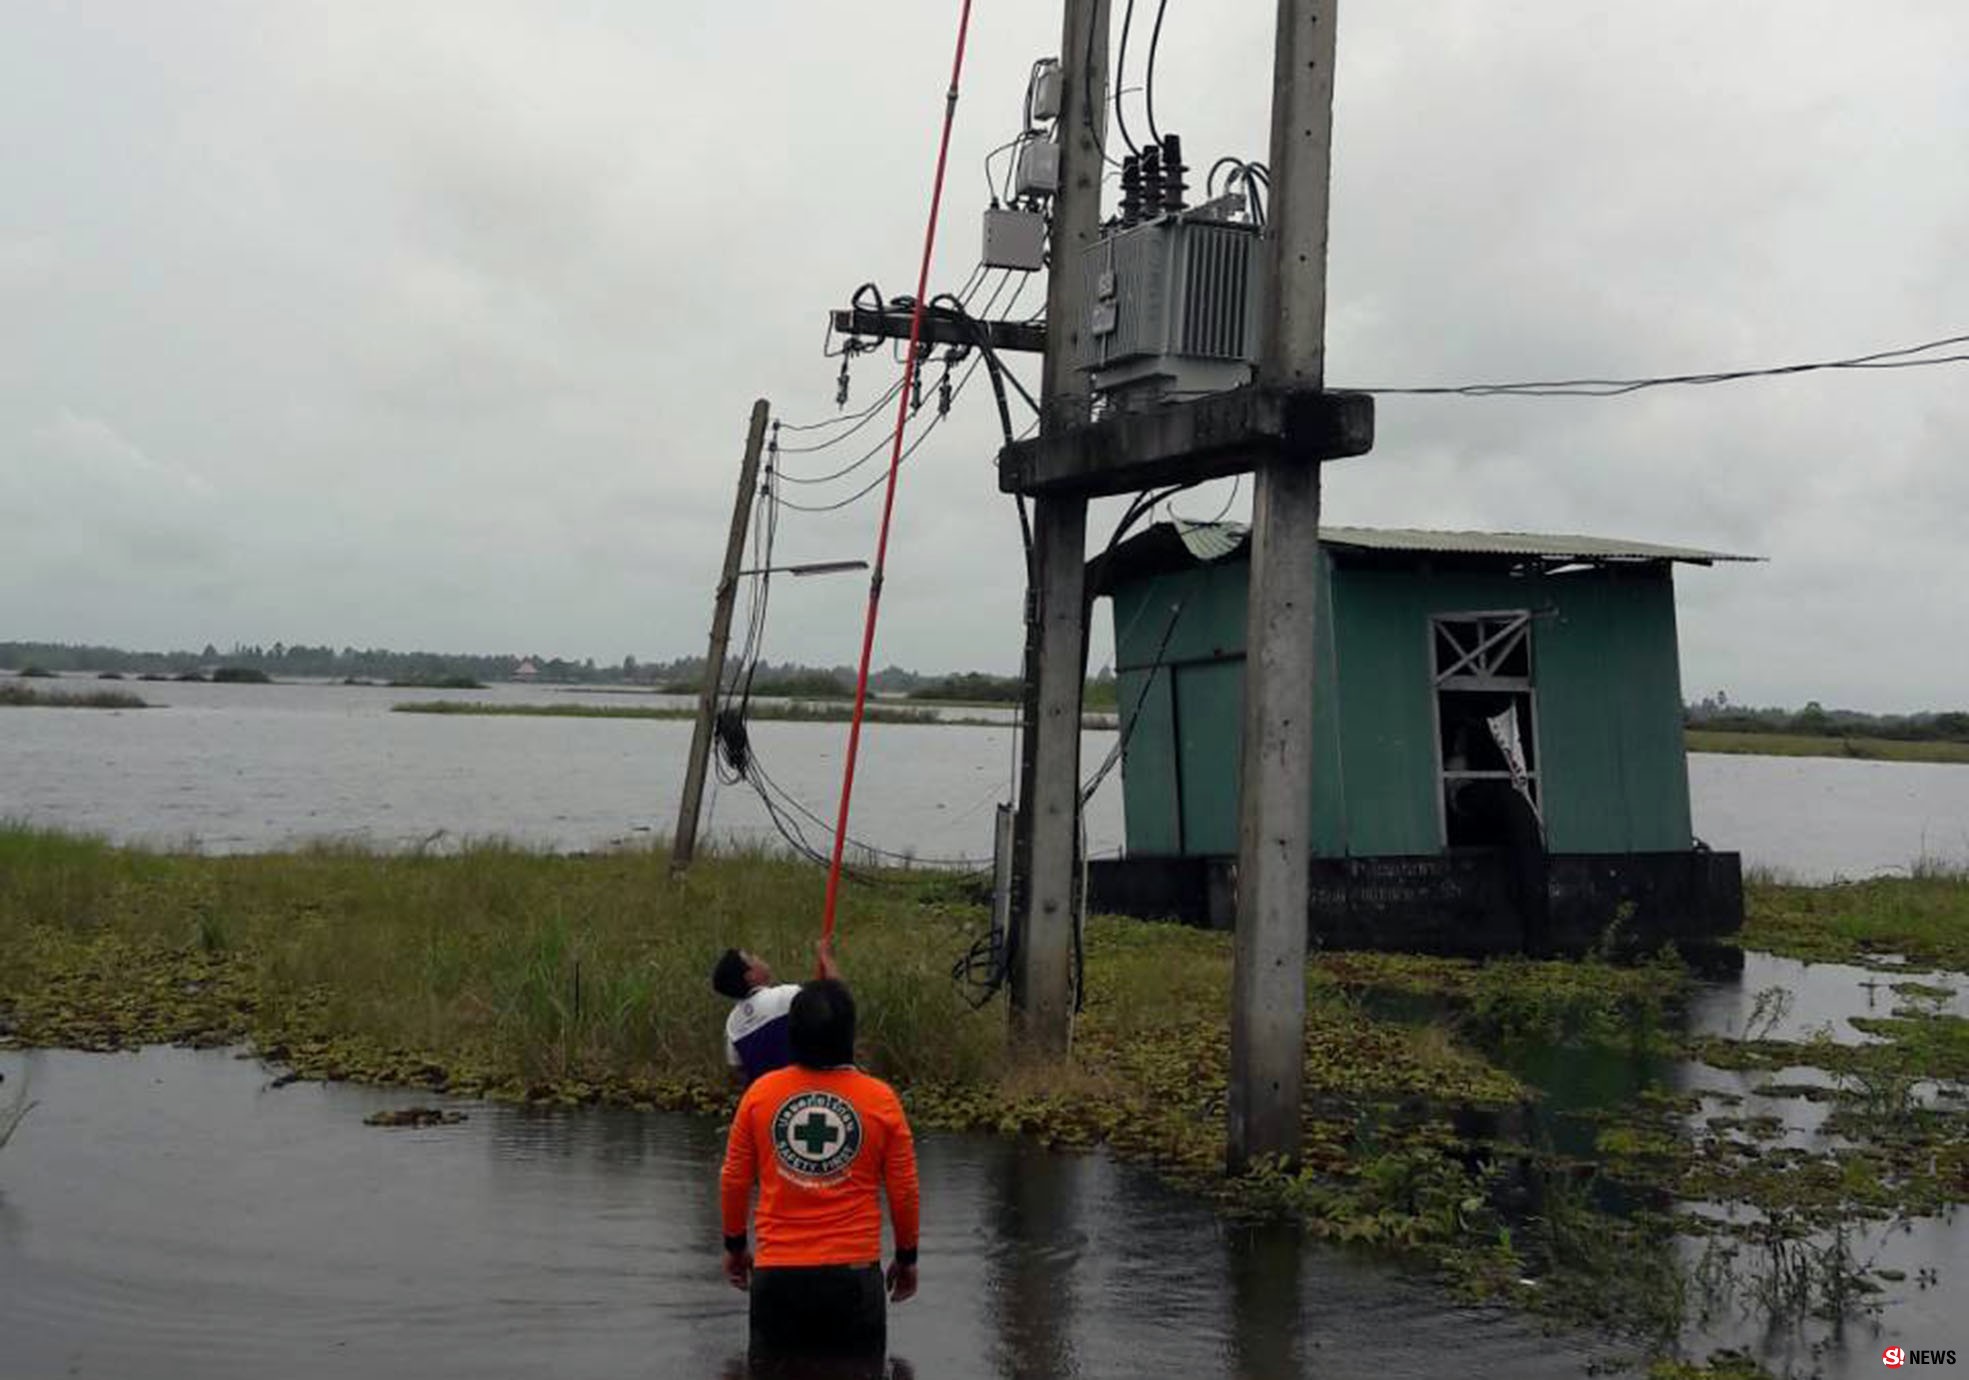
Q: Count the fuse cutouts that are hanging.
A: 3